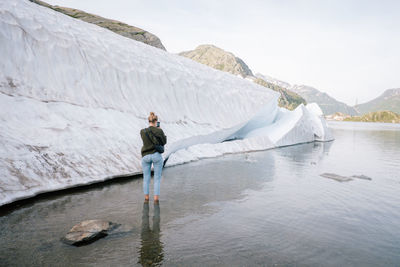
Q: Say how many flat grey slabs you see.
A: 2